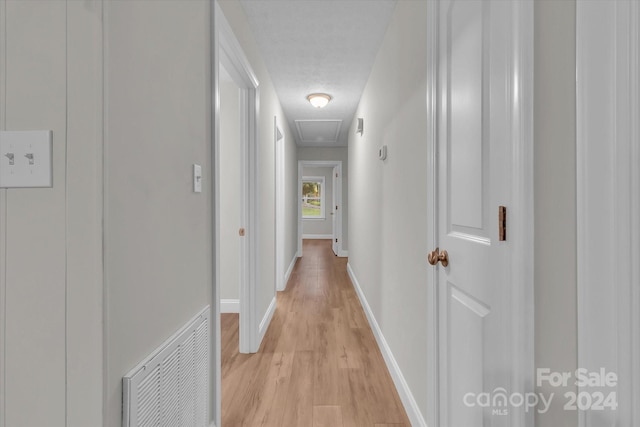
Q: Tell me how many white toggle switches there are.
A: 3